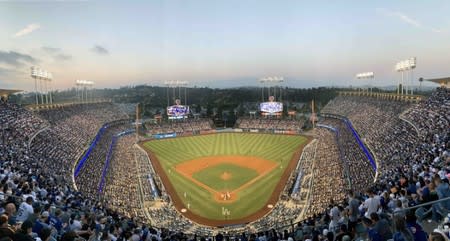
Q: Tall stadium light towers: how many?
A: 6